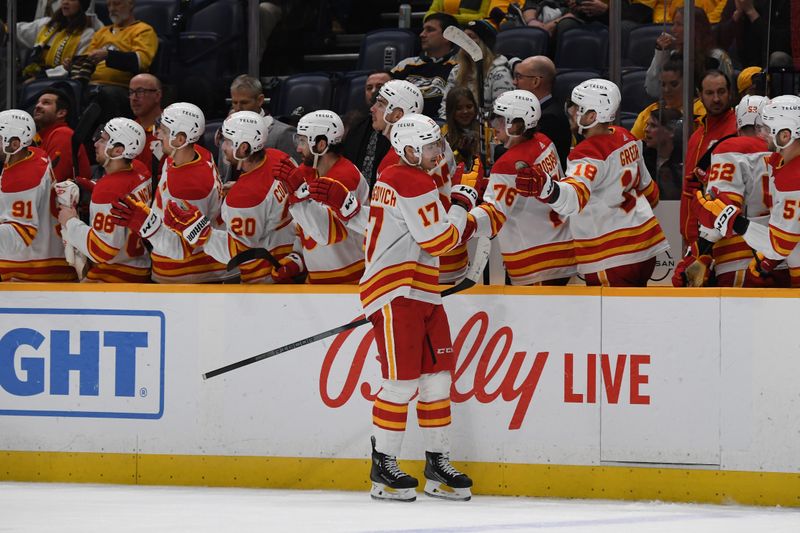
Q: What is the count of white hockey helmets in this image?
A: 11